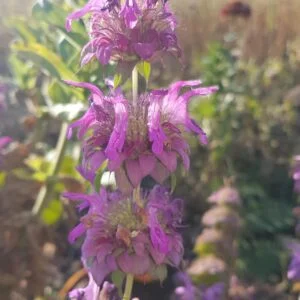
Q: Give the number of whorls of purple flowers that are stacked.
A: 3